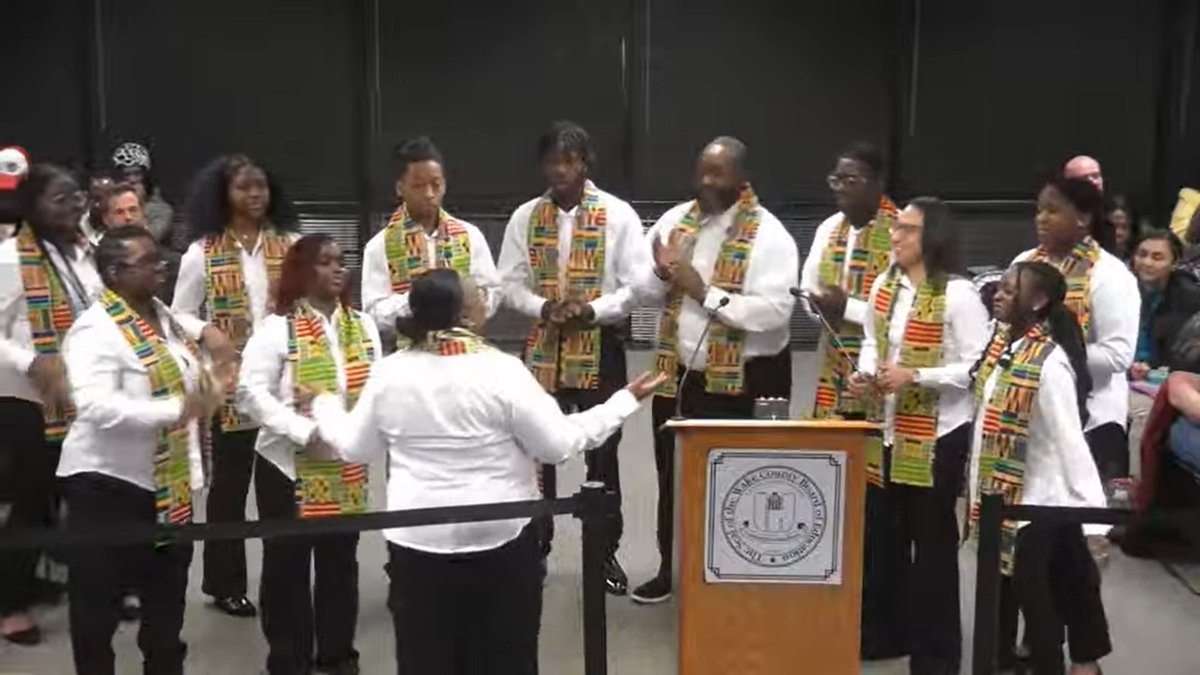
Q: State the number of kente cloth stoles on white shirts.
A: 12